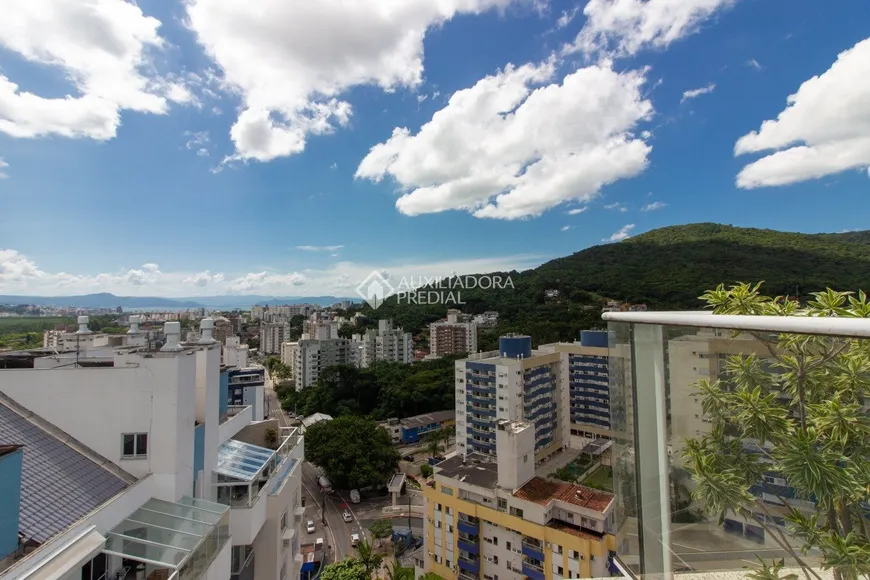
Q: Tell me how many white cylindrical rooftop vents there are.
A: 4